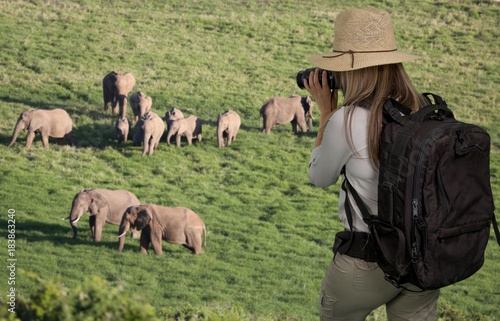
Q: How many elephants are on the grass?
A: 11